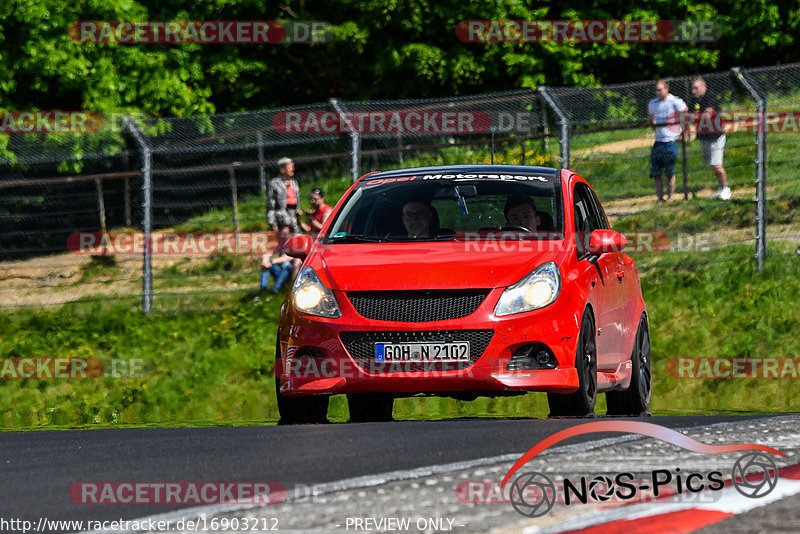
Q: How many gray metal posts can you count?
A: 4